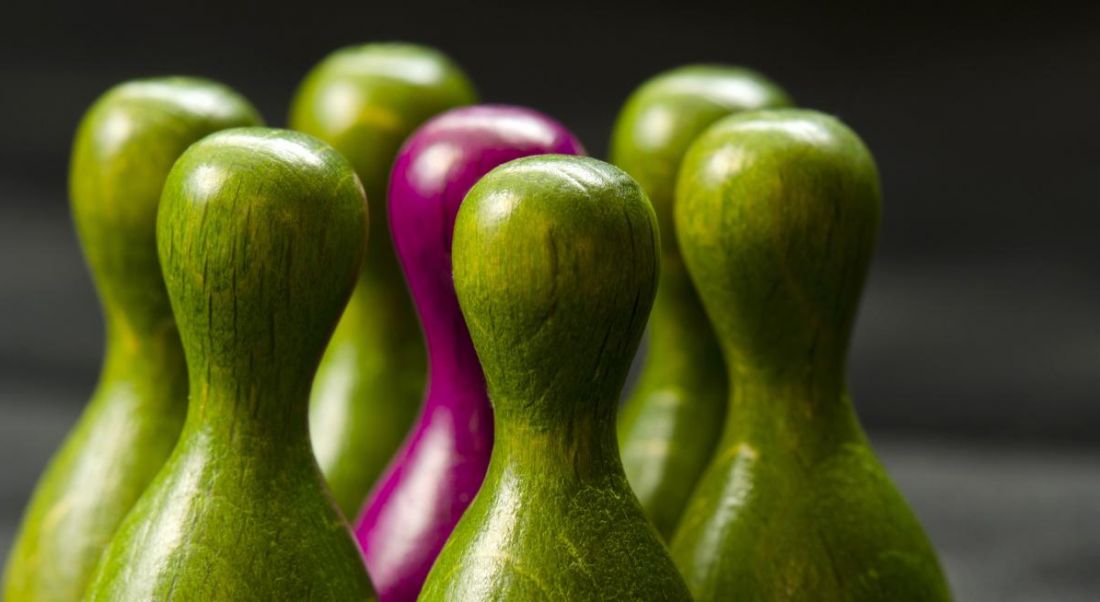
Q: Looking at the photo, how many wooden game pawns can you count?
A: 7